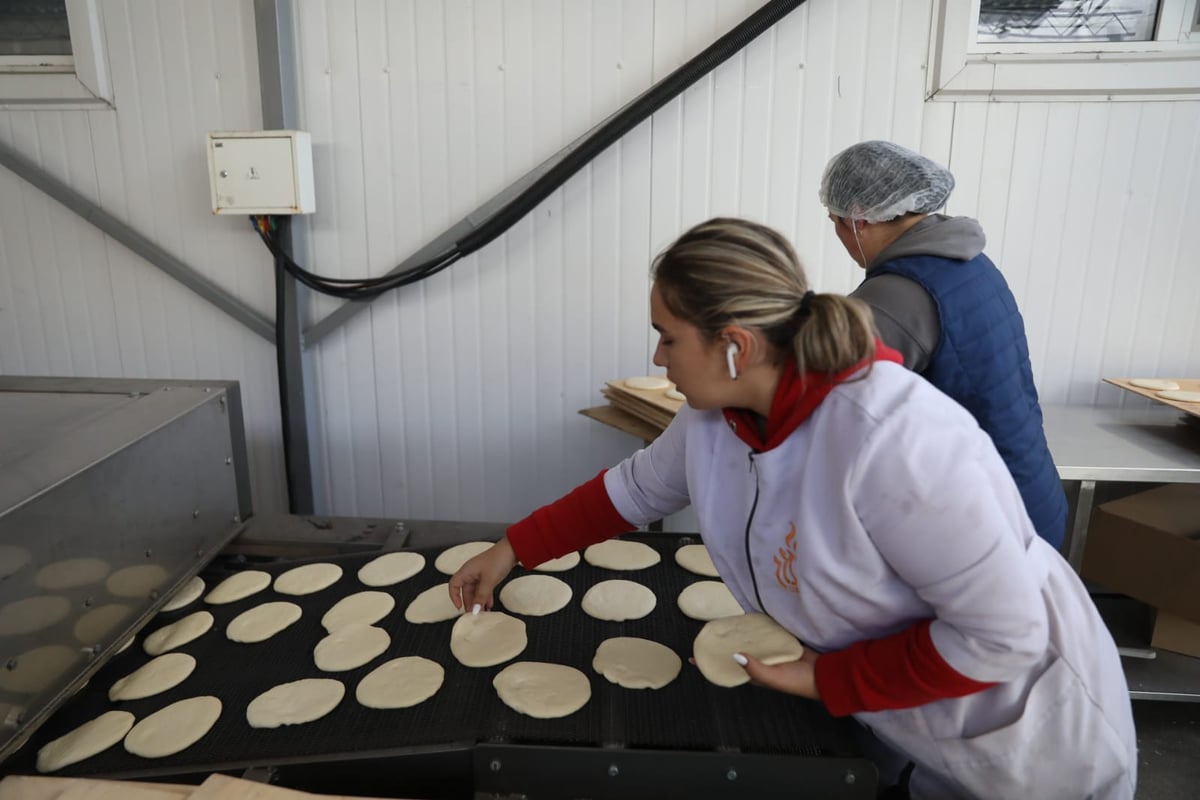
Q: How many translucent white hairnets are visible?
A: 1